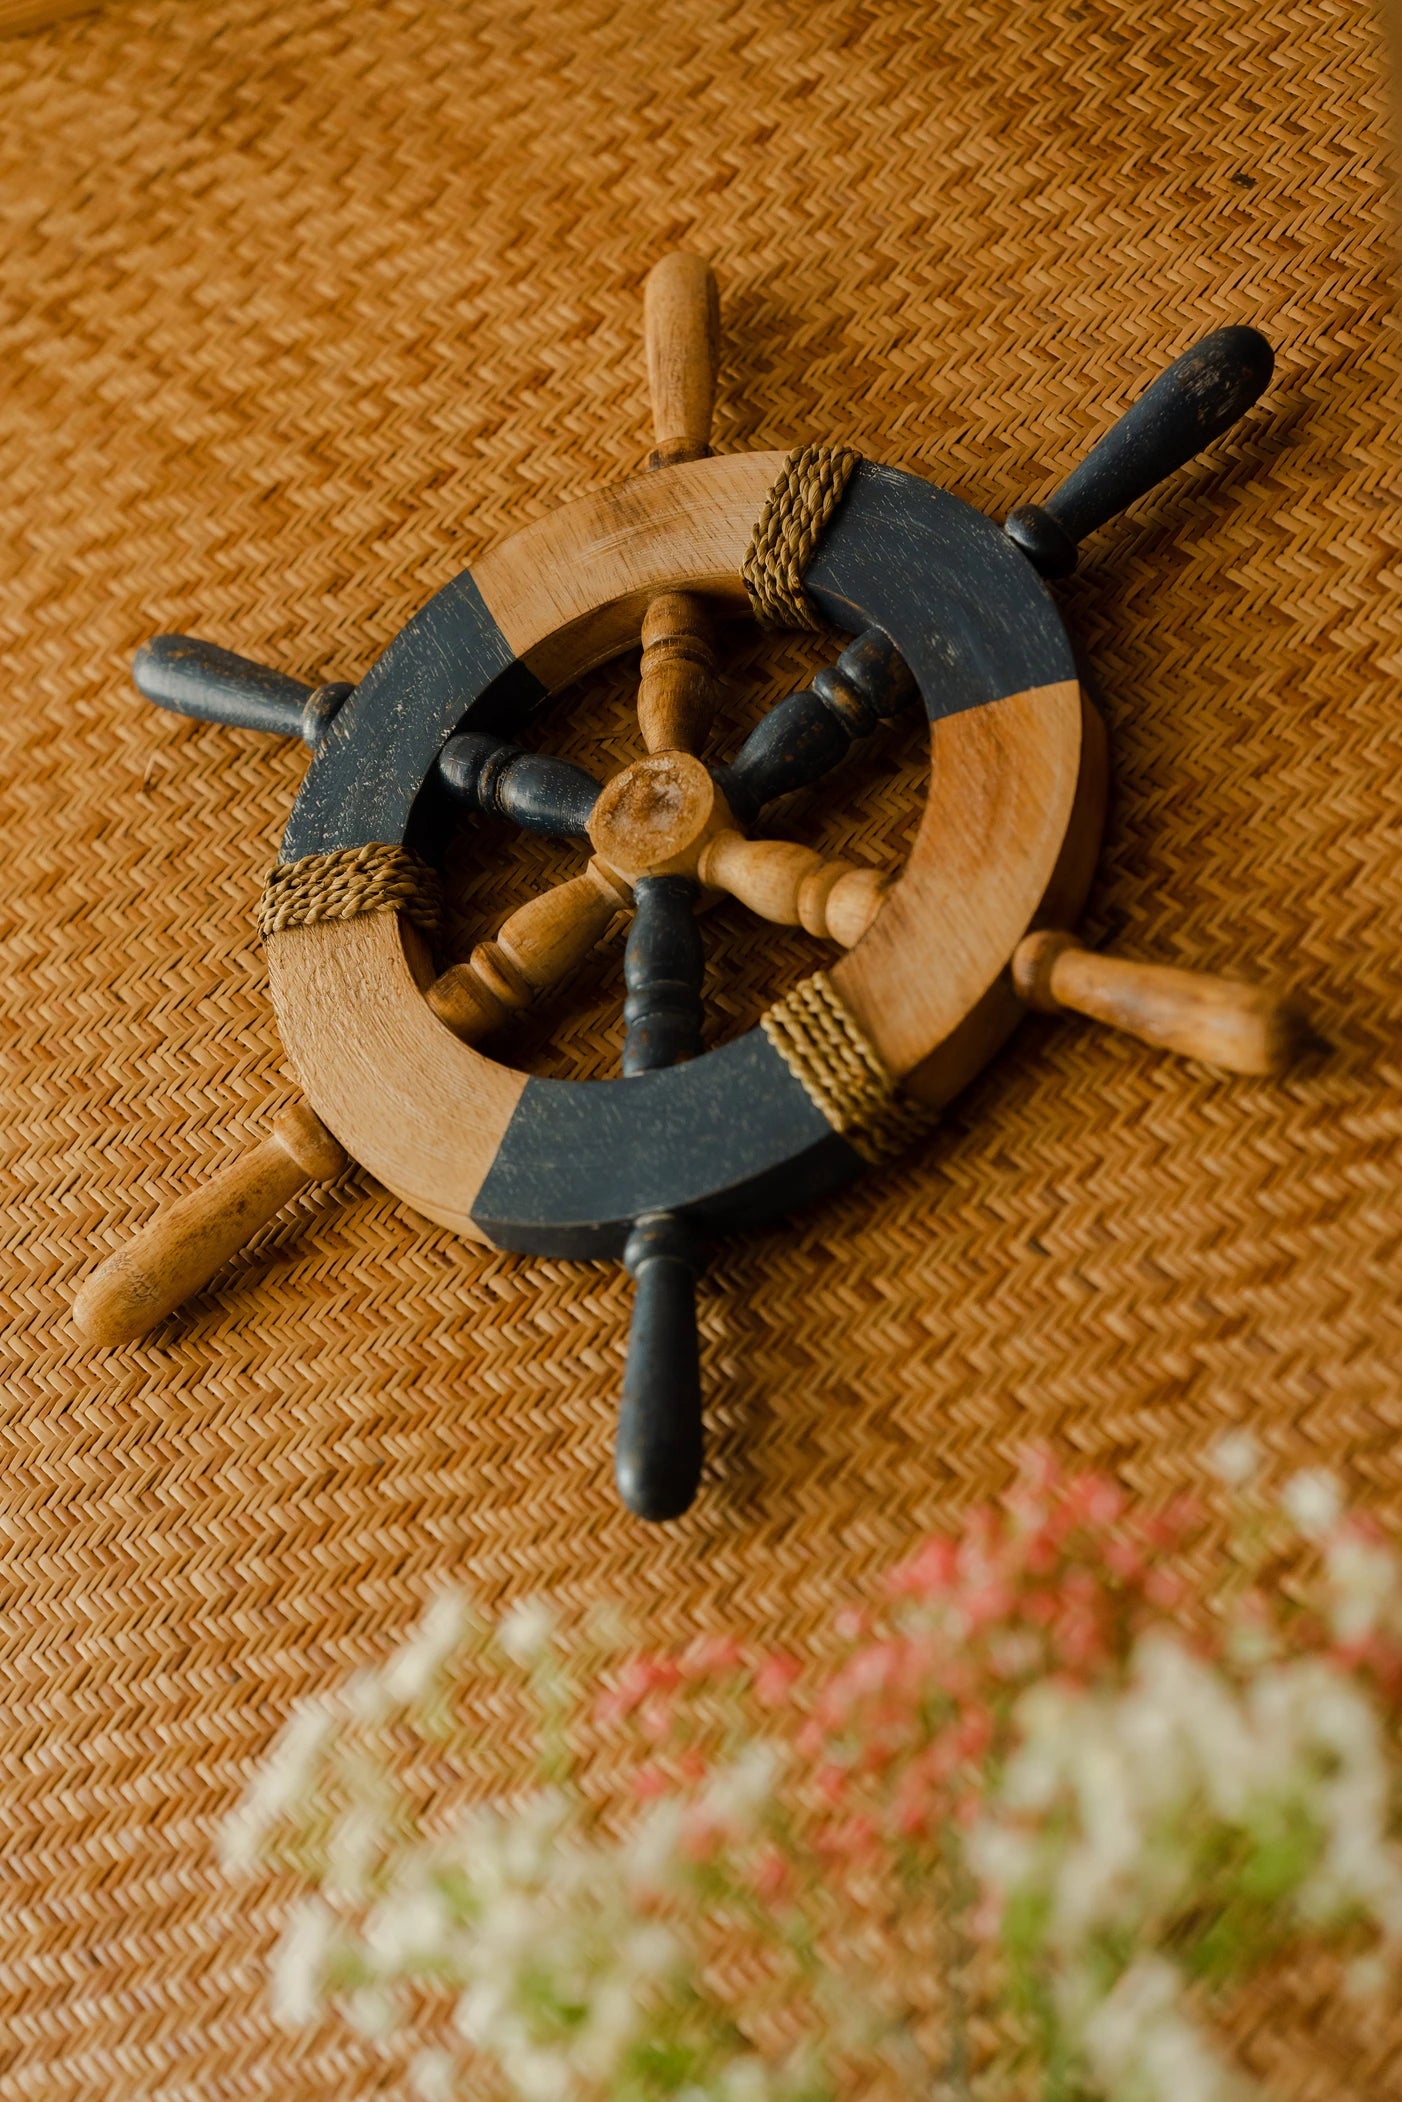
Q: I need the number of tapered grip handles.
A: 6